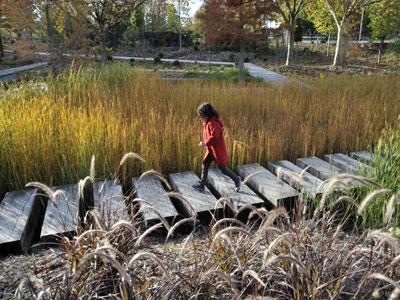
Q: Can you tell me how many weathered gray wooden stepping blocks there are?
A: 11